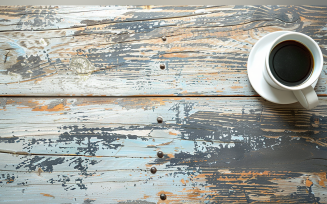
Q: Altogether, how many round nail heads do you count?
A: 6